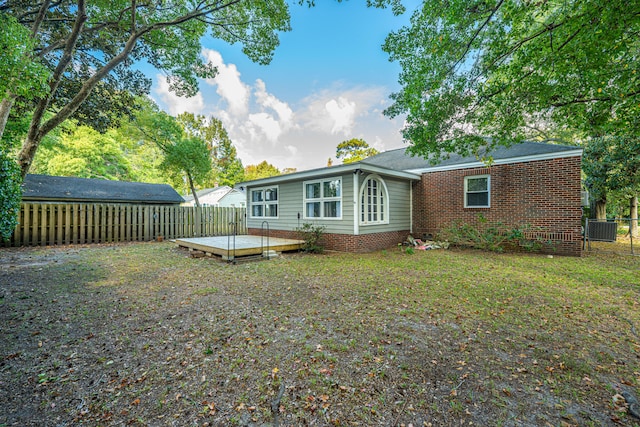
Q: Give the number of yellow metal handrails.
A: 0